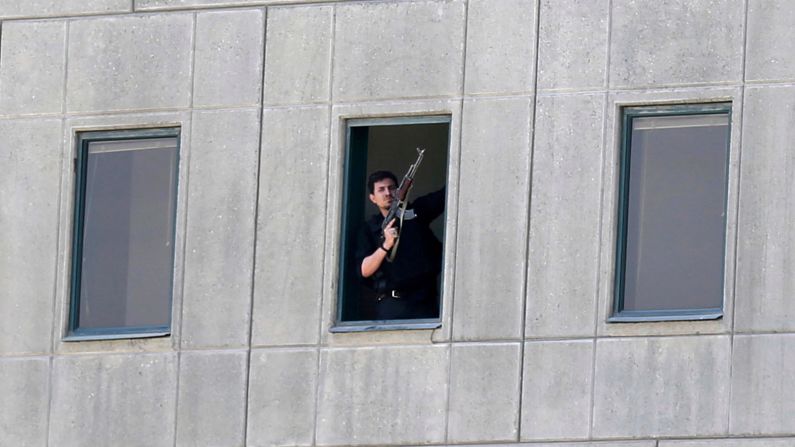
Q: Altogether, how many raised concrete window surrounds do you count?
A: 3